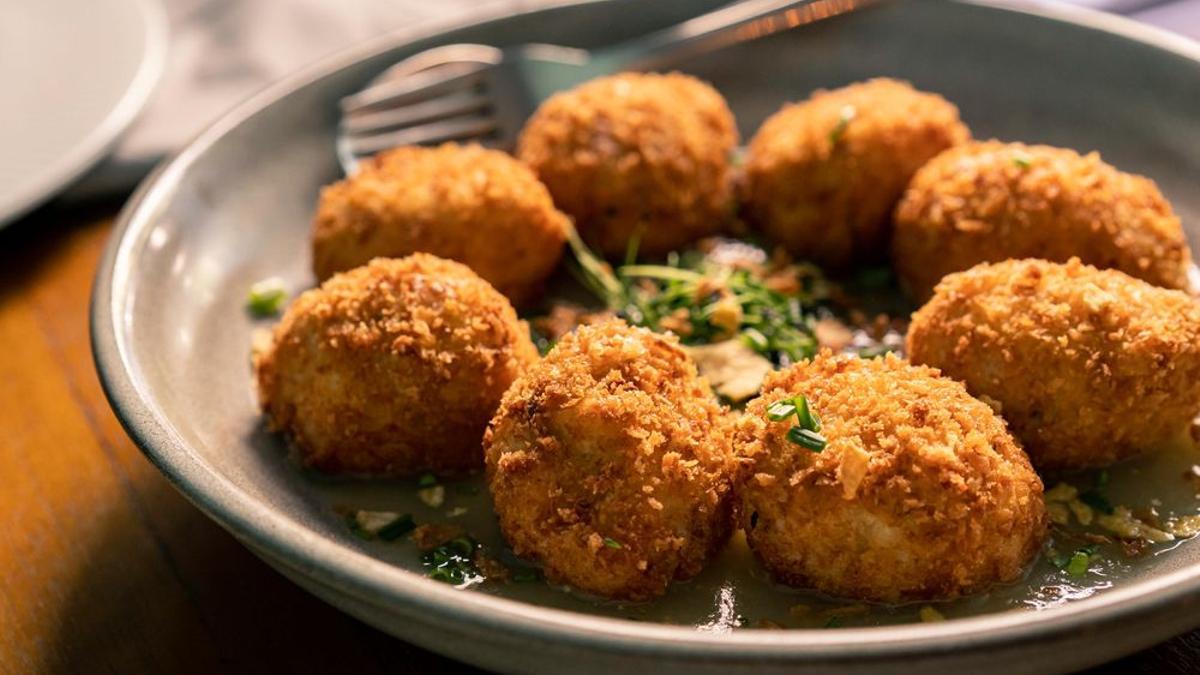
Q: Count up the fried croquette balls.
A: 8